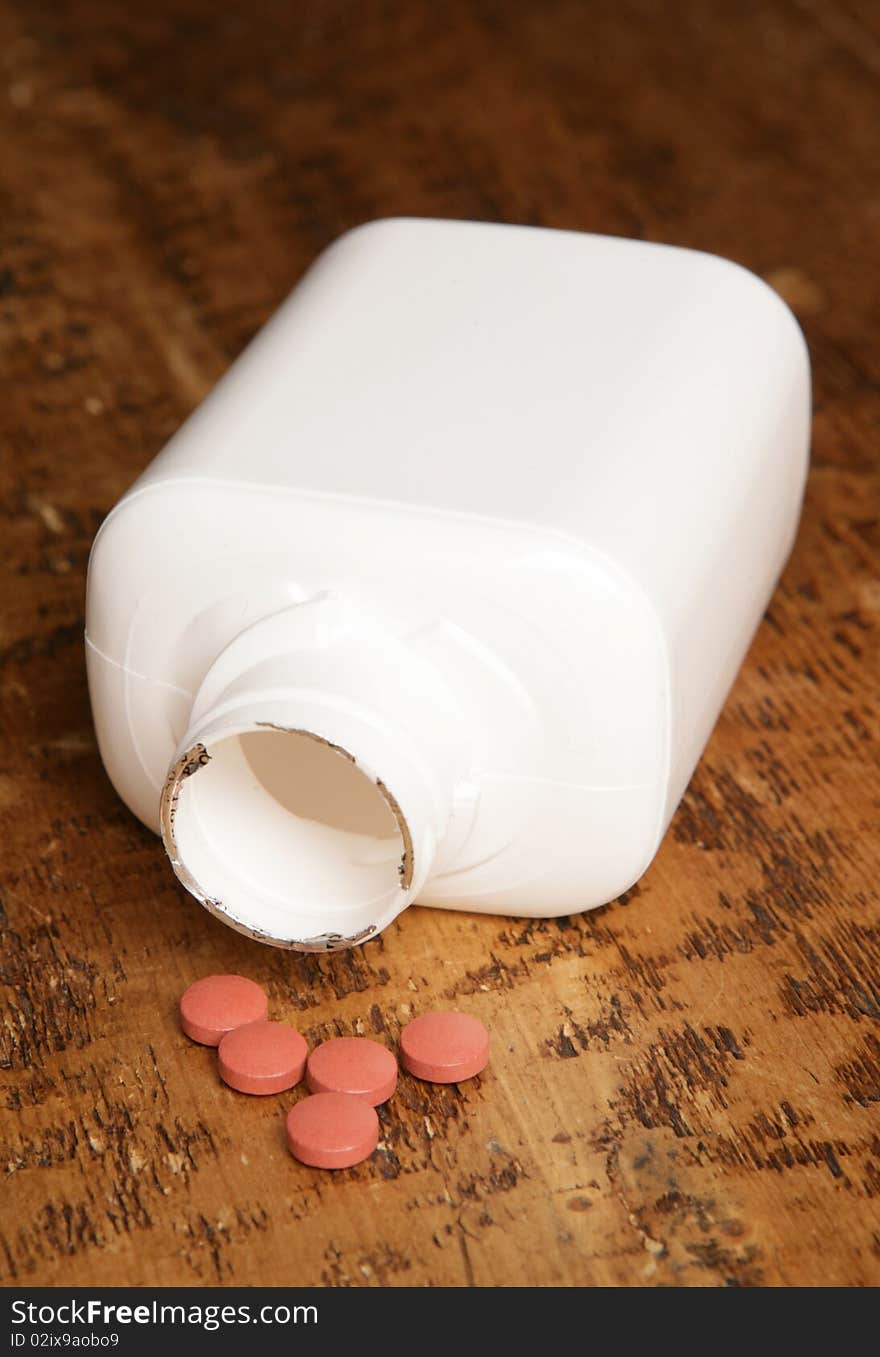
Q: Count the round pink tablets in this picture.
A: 5